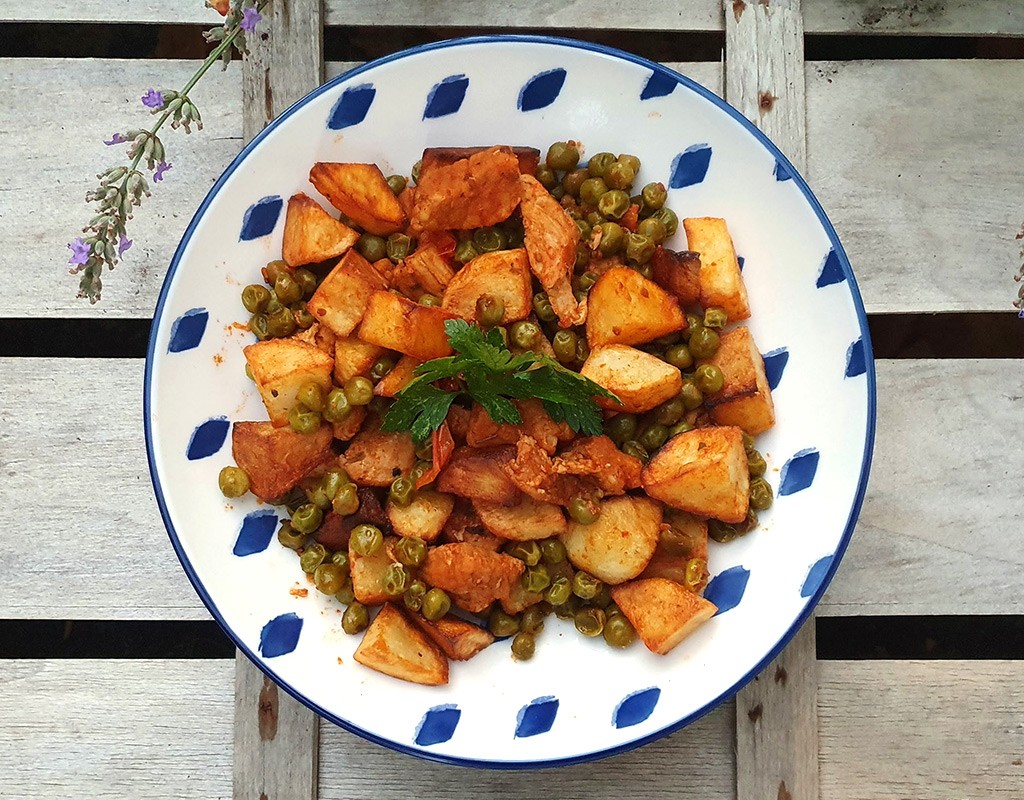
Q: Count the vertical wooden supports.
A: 2